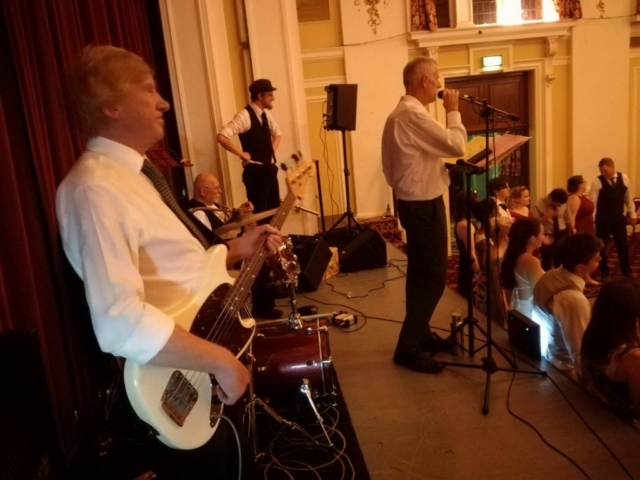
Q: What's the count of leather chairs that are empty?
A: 0